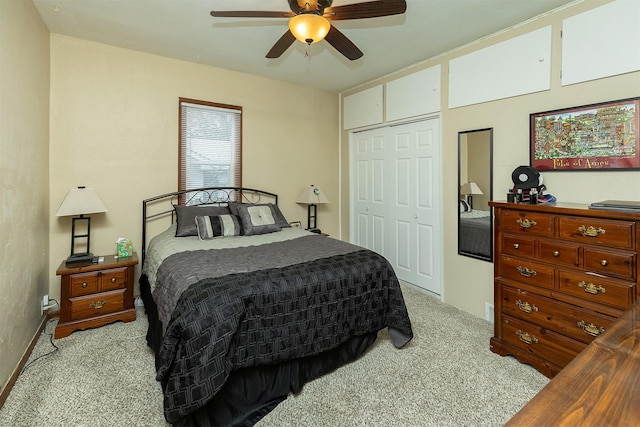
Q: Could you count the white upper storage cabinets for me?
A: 4